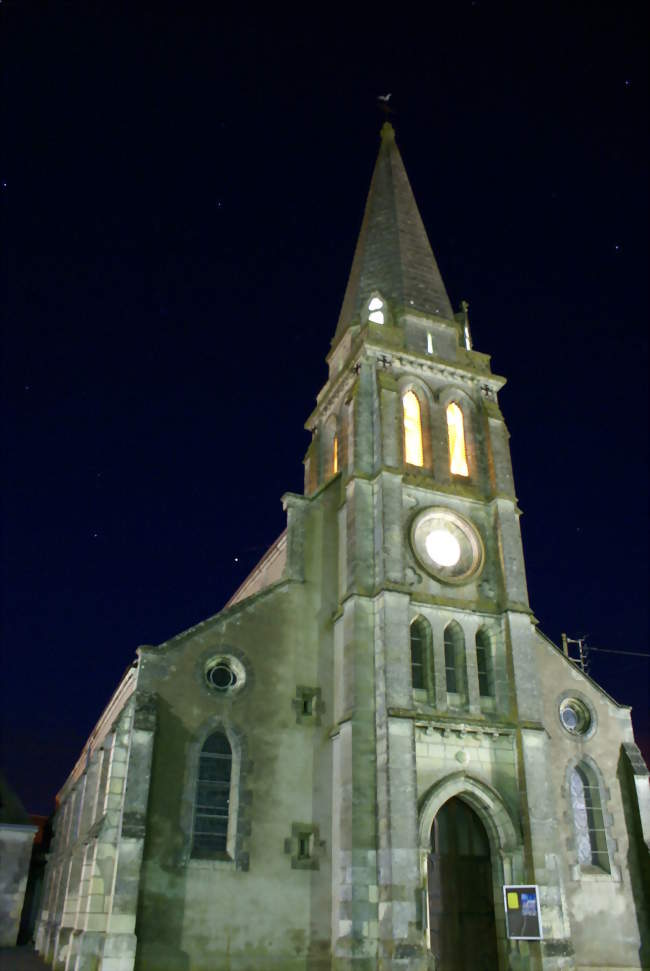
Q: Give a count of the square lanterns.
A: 0